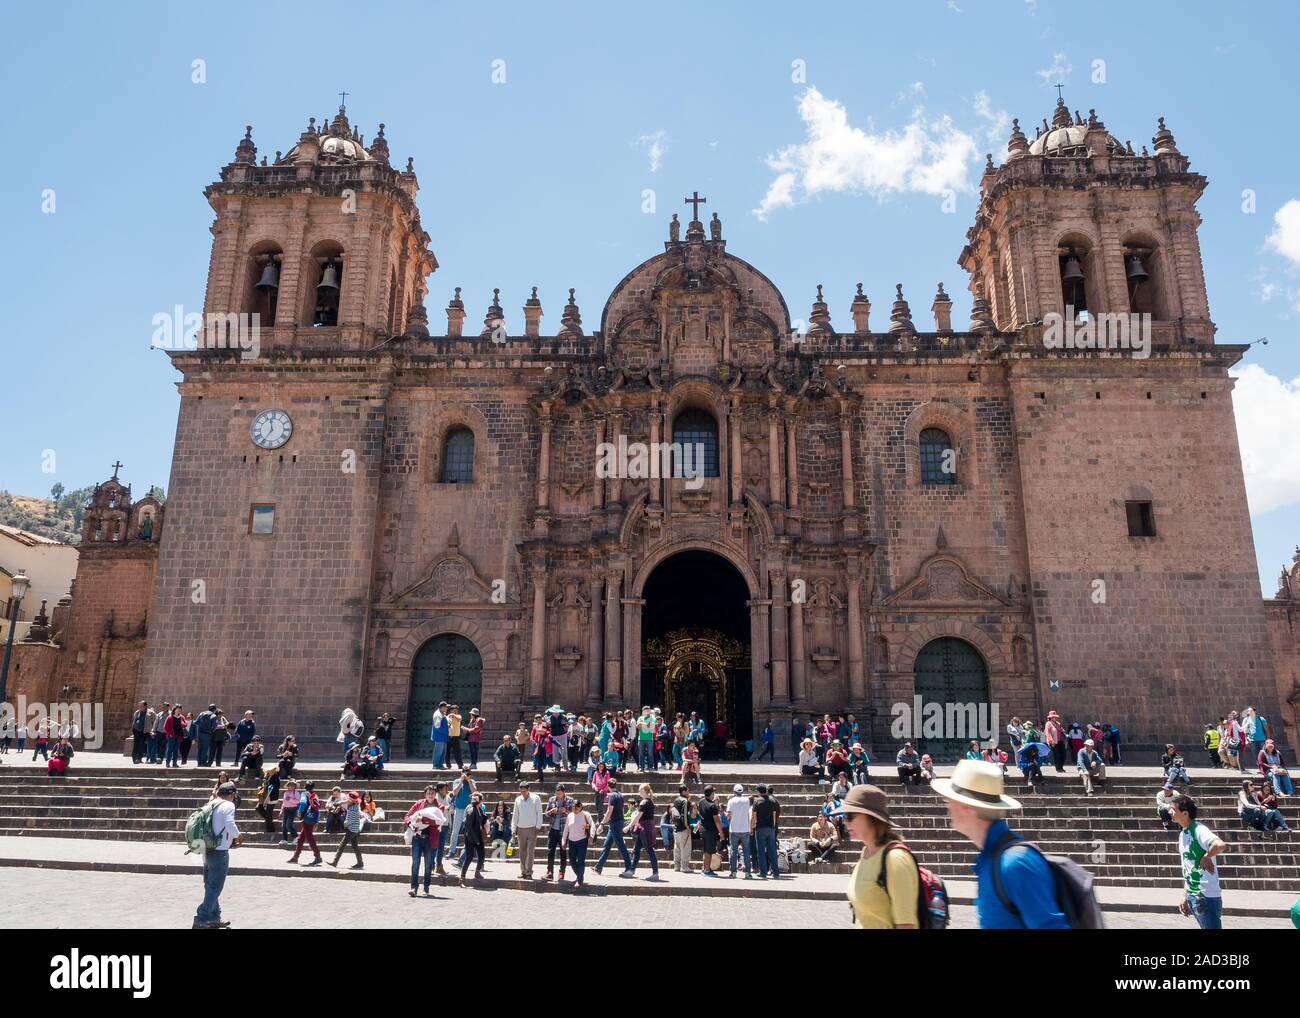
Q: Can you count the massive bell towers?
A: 2